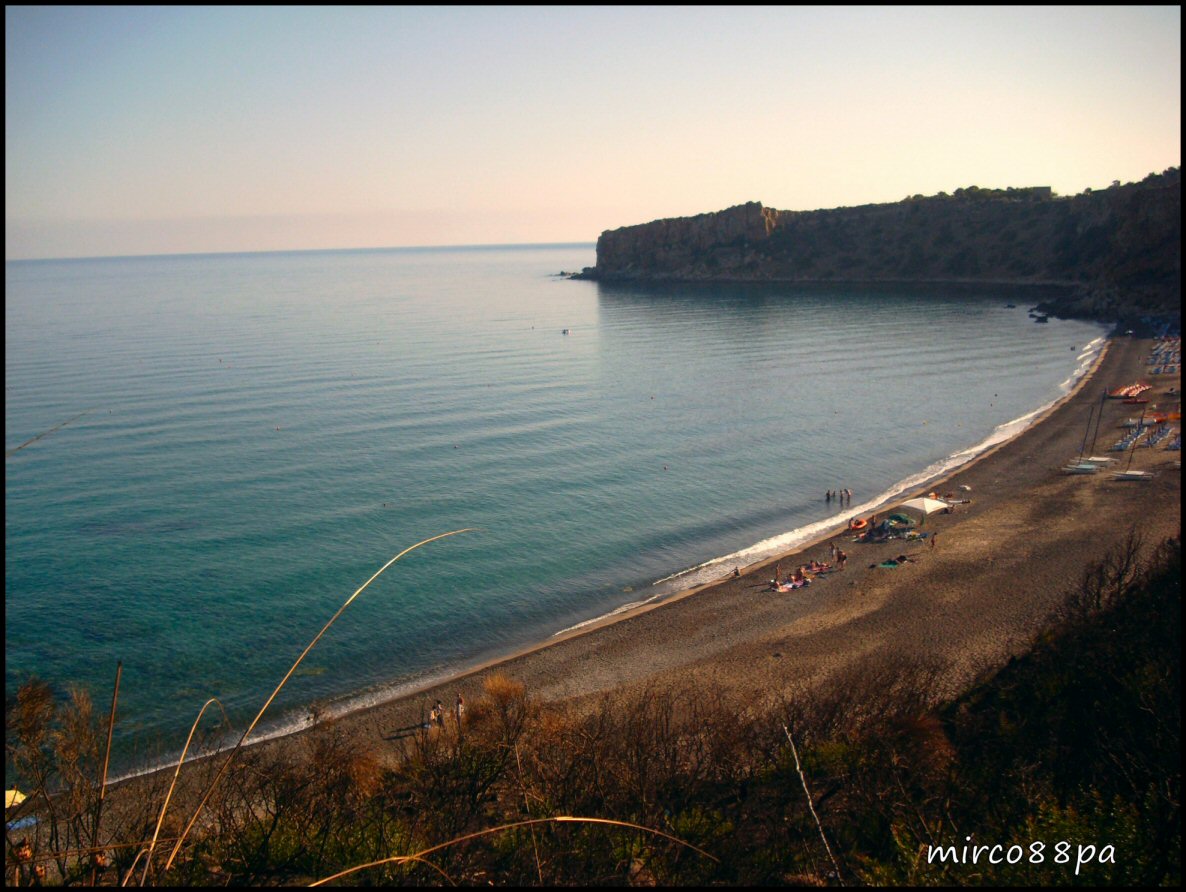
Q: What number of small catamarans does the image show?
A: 3